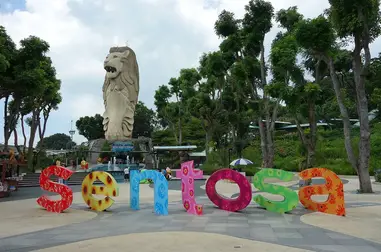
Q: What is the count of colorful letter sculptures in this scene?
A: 7